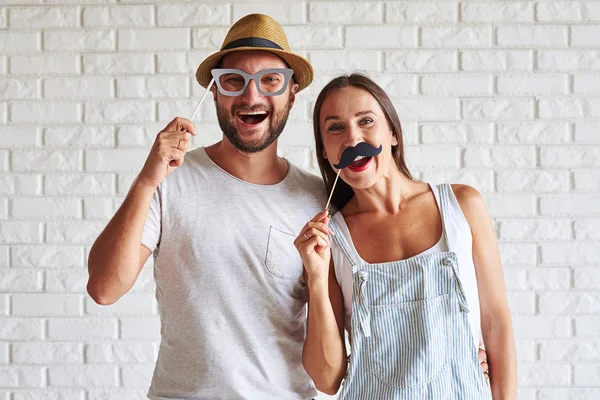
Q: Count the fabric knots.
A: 2